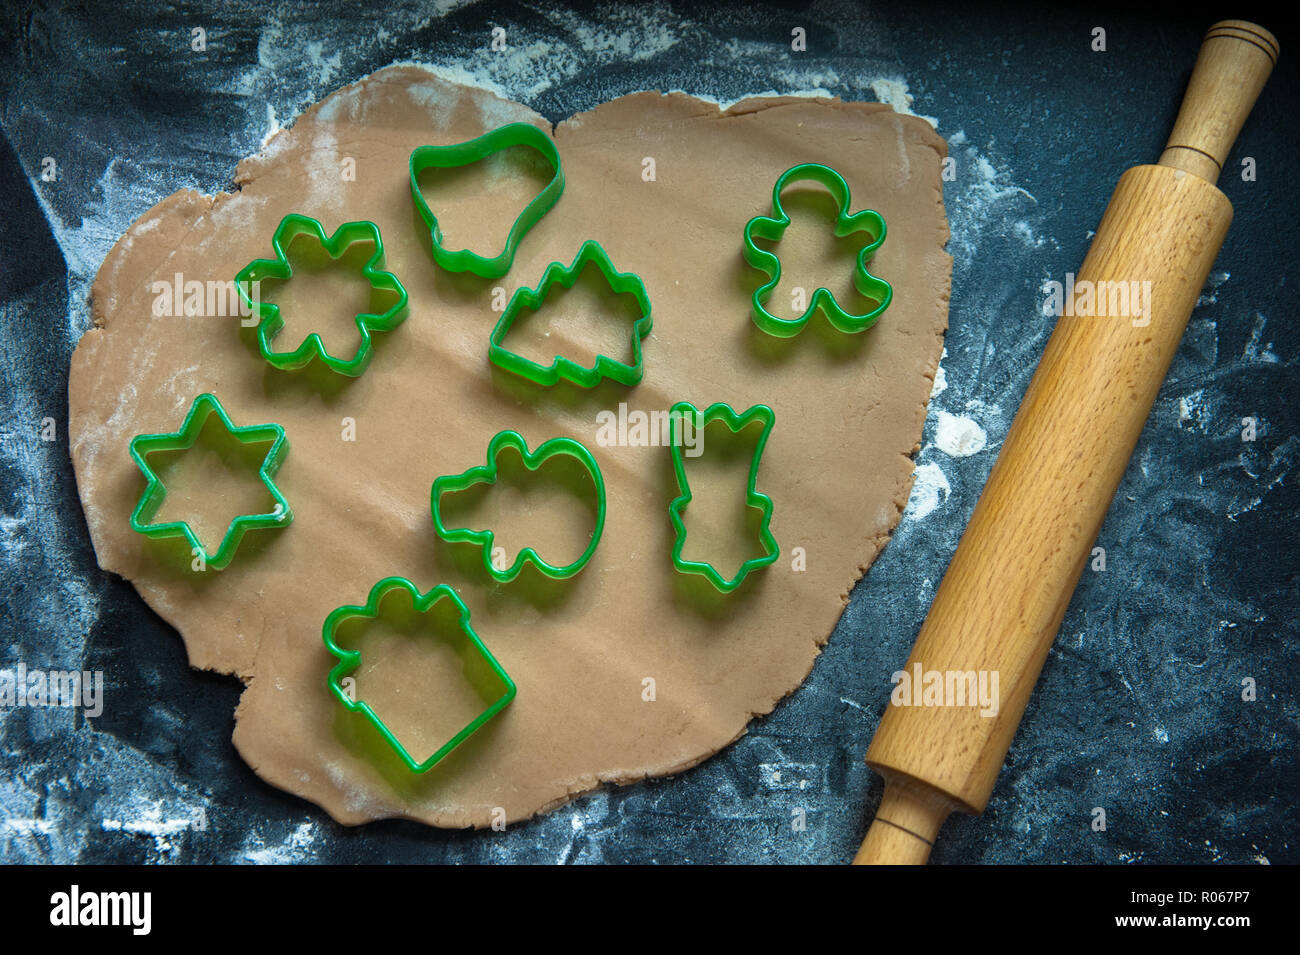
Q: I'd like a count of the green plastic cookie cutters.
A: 8